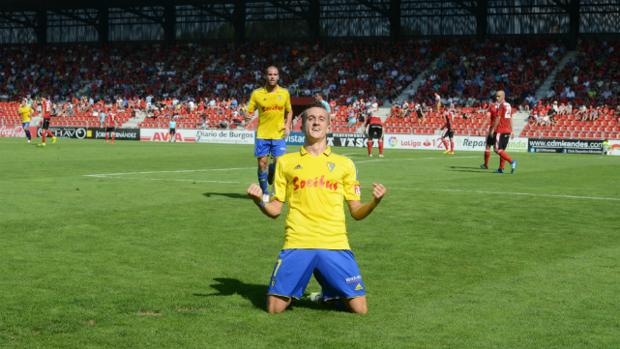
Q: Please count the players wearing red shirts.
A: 6